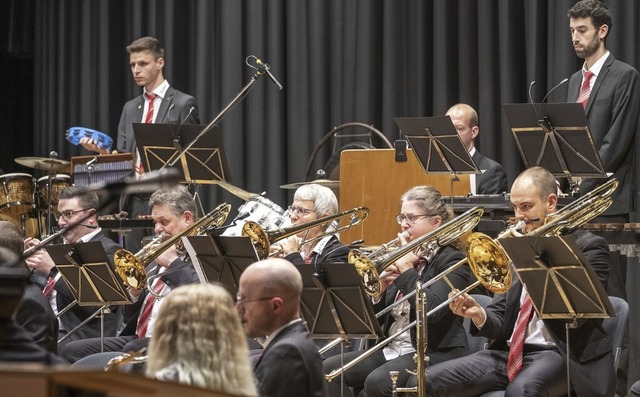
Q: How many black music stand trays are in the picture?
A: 7